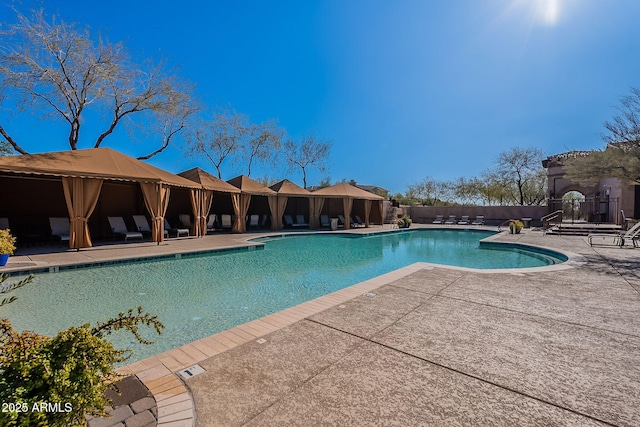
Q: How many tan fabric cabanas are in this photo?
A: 5